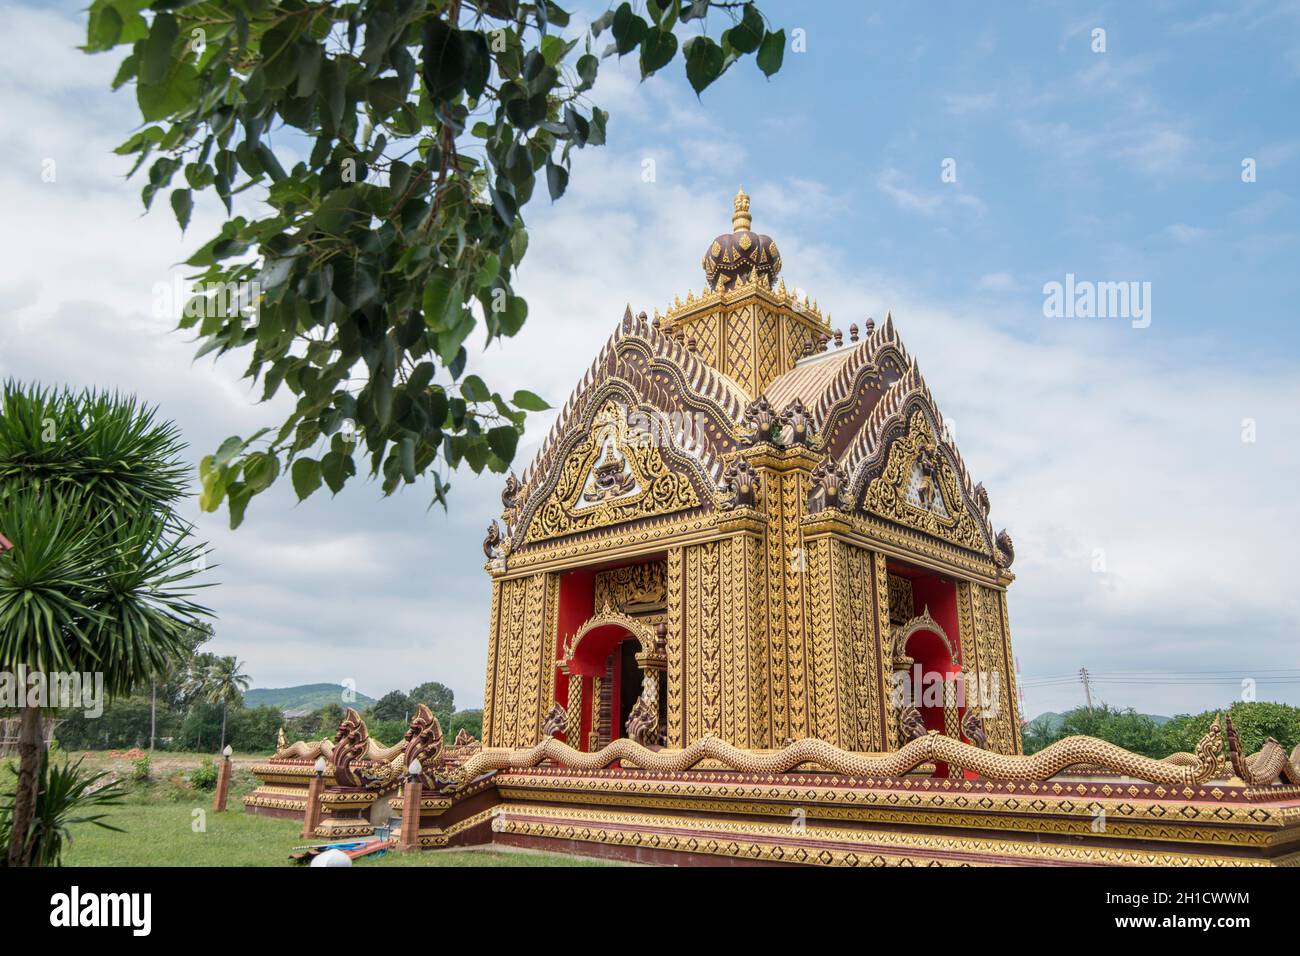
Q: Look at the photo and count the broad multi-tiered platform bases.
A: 1